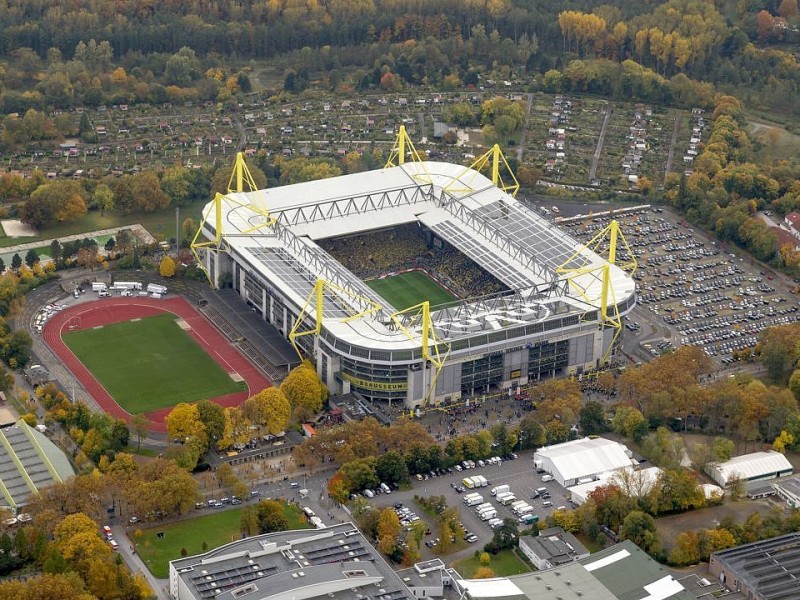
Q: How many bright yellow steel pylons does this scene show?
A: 8